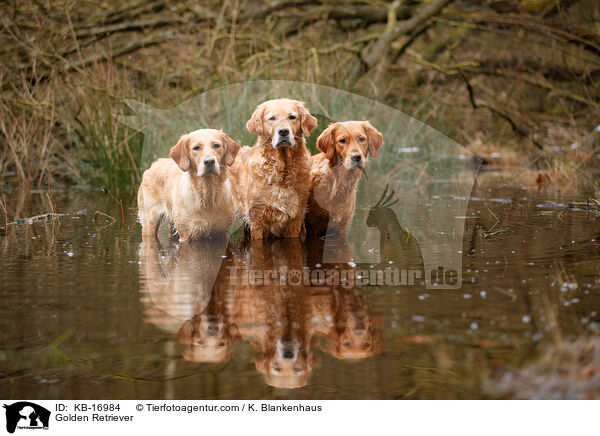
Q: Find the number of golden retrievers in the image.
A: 3